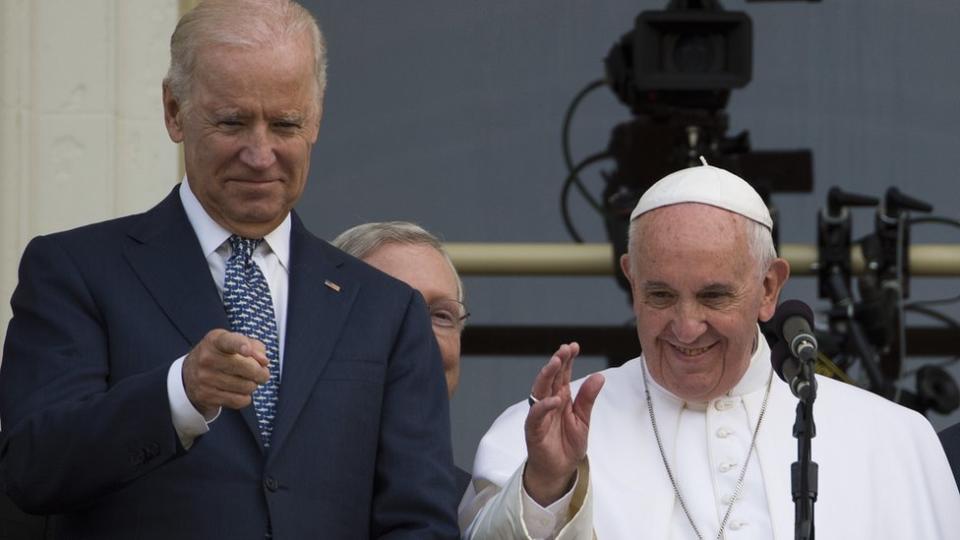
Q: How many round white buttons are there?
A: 5